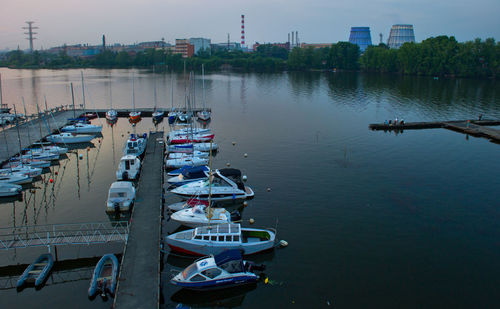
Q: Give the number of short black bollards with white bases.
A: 0